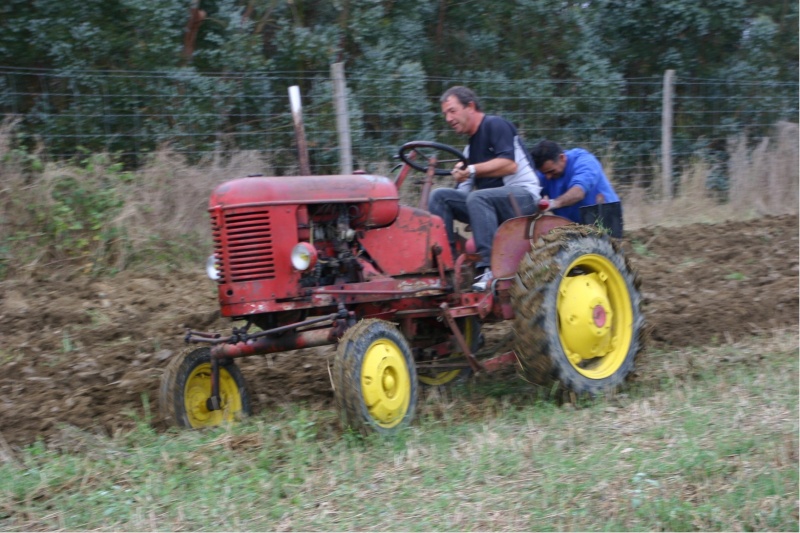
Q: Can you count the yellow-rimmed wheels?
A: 4